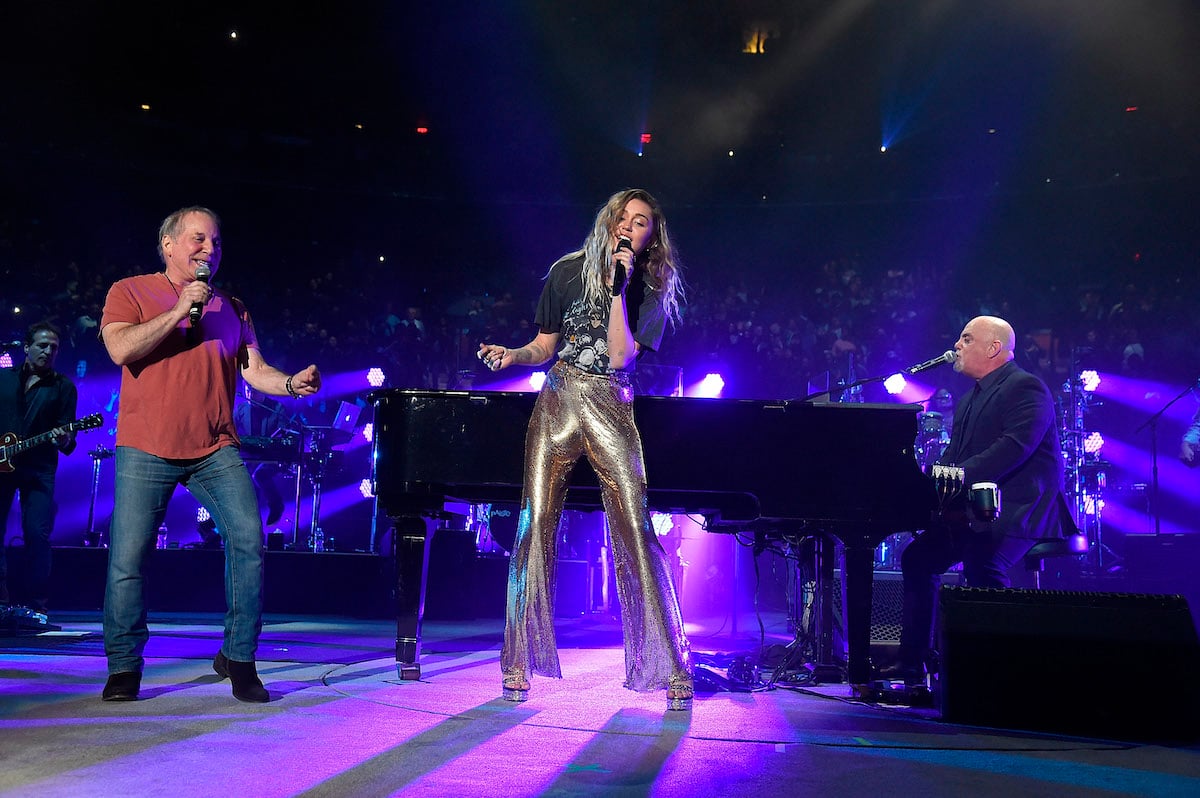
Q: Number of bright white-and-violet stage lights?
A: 12